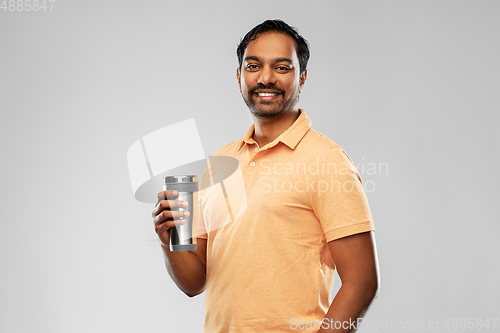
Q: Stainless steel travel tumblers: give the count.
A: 1